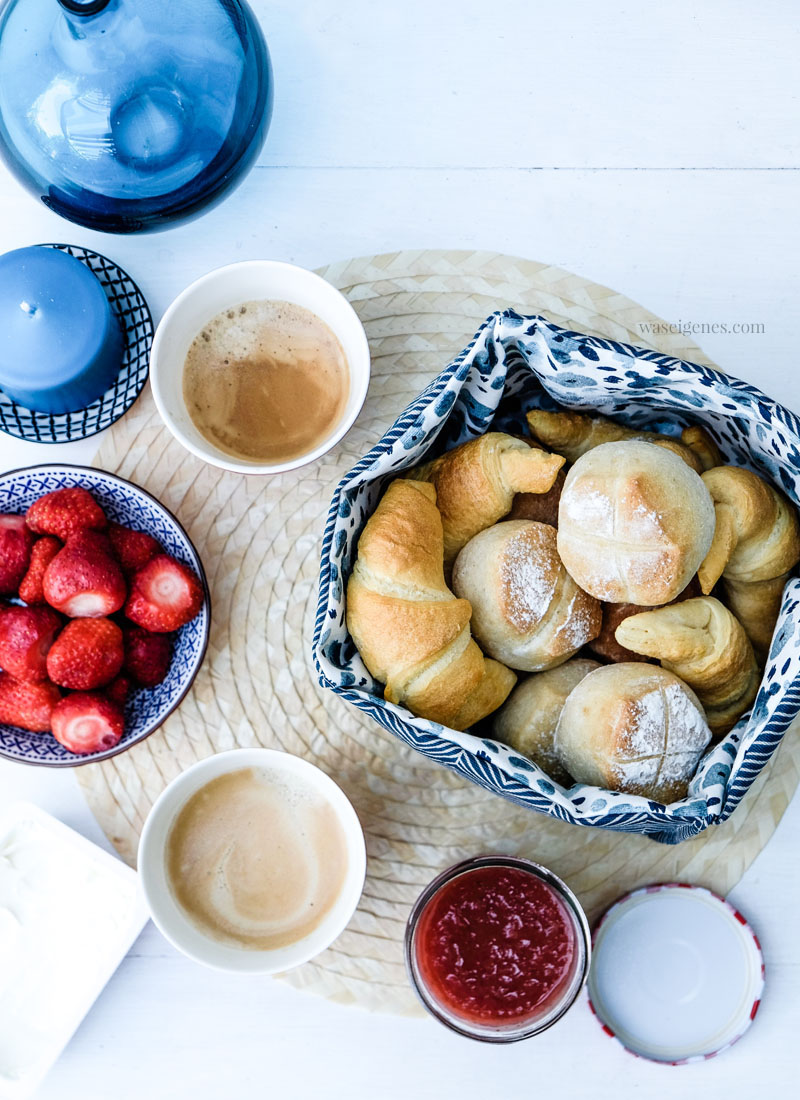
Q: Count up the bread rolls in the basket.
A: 4